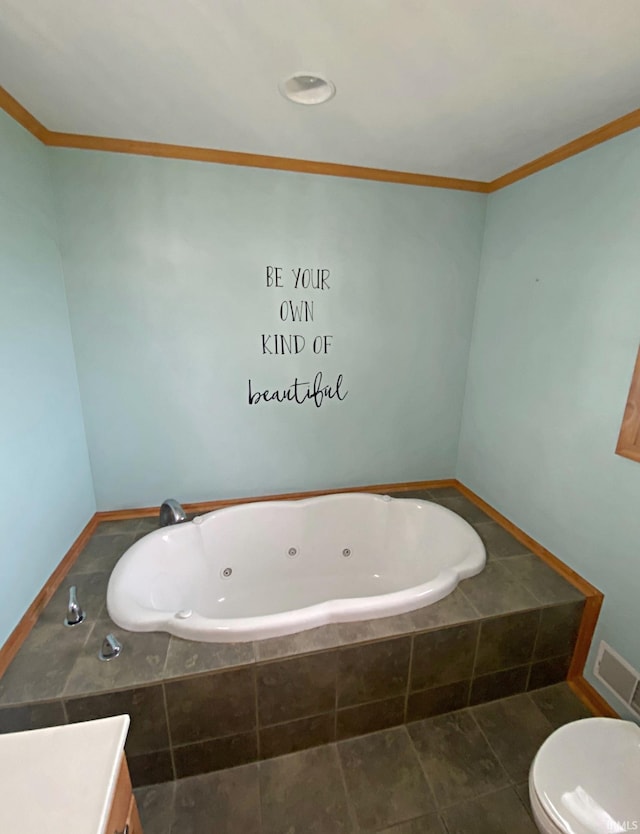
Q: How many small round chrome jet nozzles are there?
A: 3